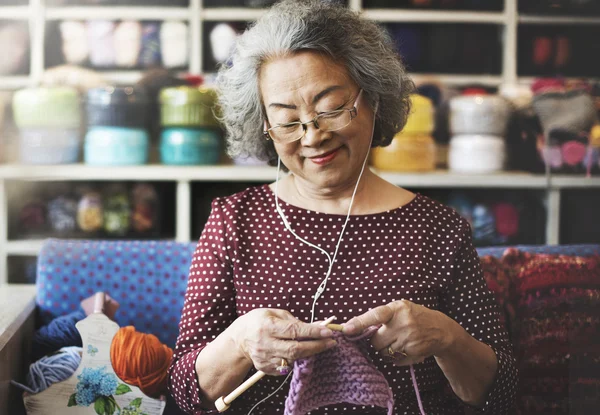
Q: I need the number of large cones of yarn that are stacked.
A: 10